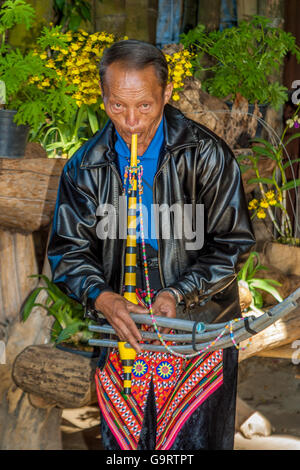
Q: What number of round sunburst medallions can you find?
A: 2